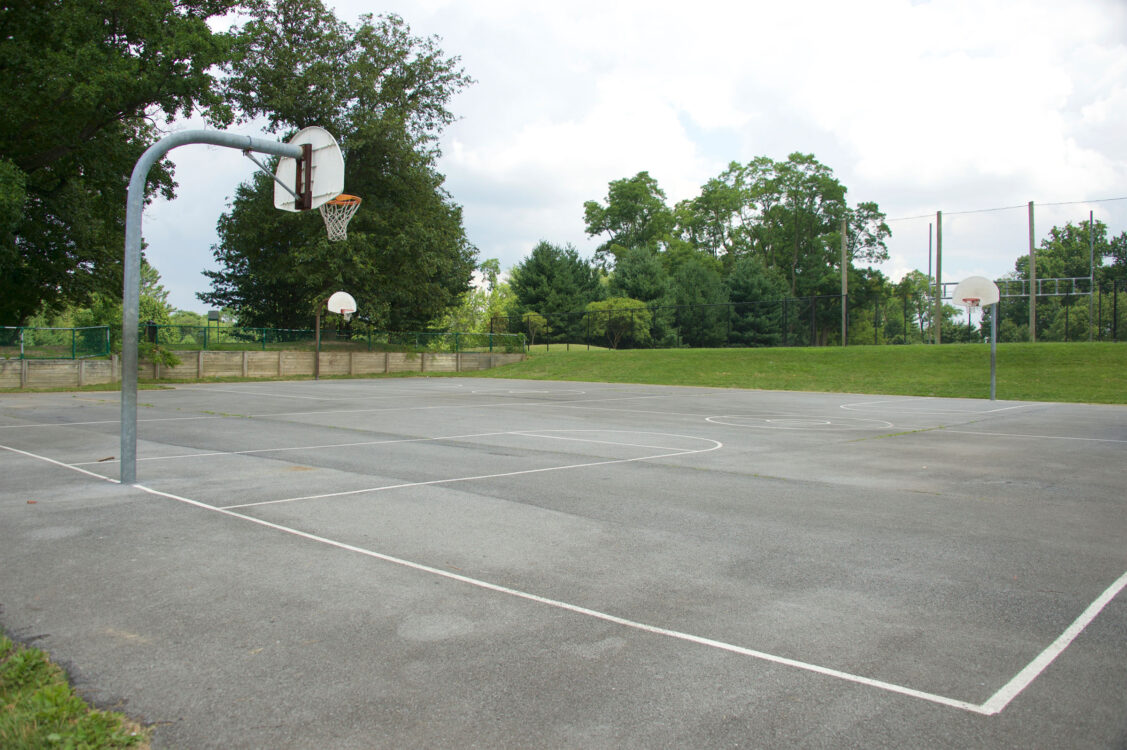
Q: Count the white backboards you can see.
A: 3